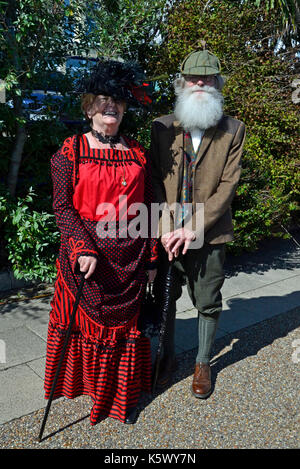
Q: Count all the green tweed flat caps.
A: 1